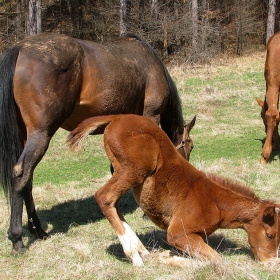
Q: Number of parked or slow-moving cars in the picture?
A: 0